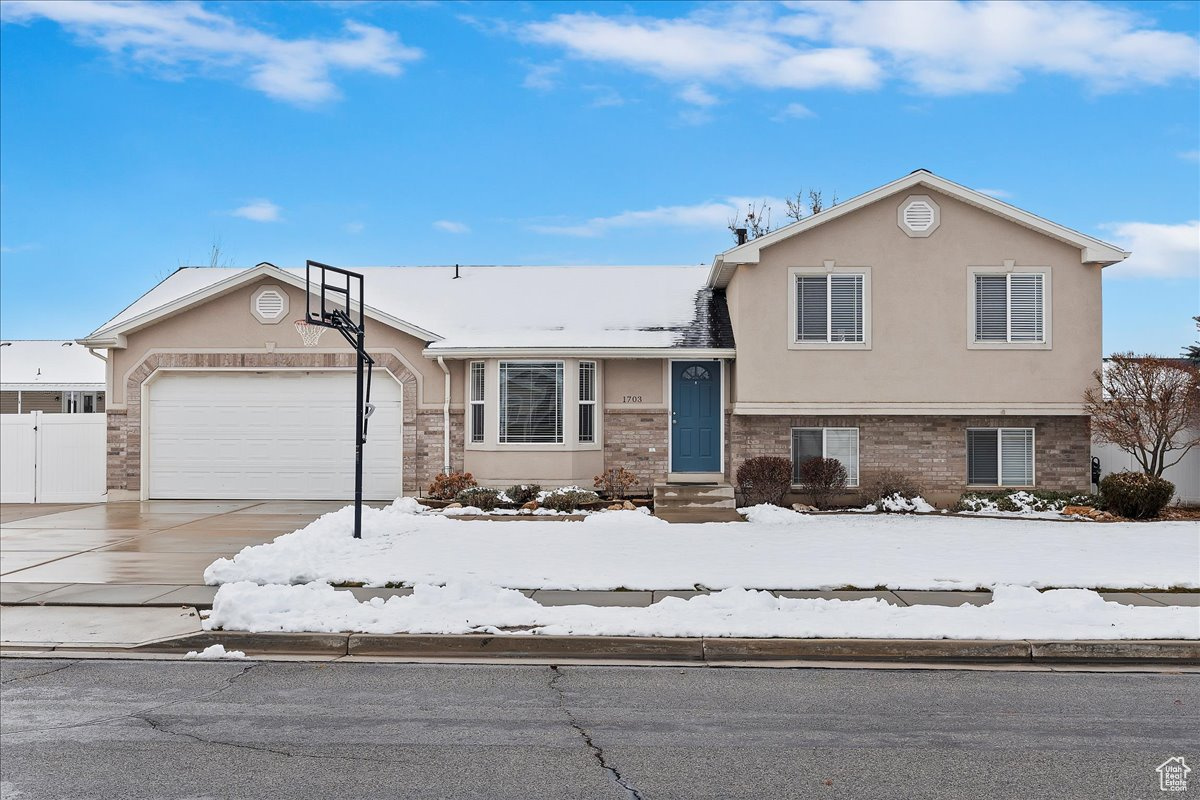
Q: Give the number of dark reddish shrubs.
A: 2